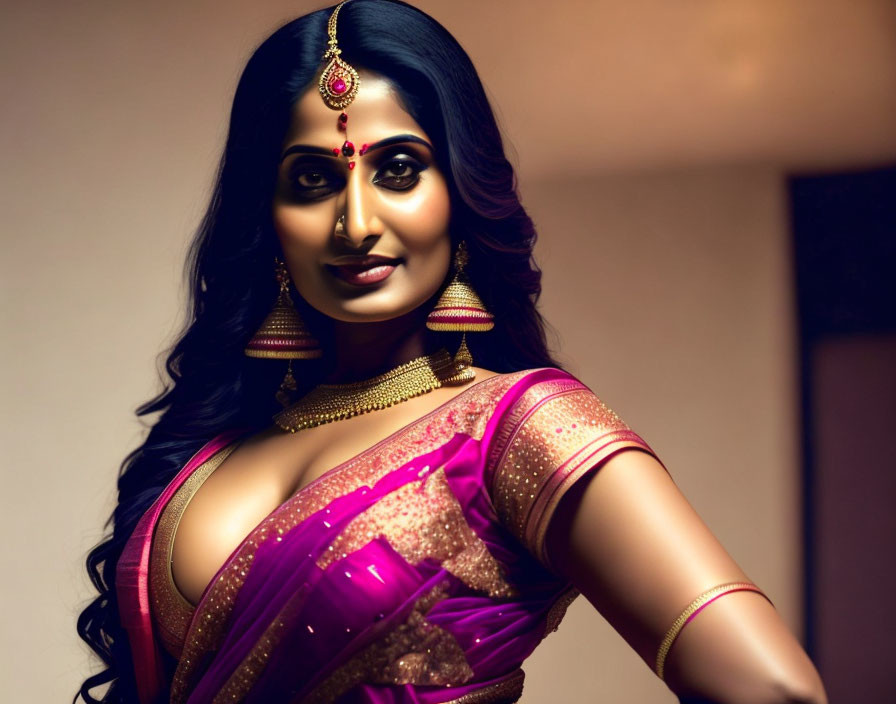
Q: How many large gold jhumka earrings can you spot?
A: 2